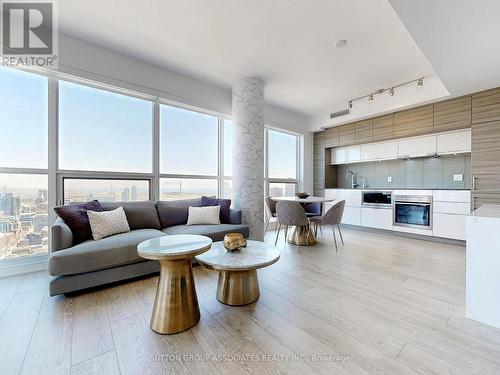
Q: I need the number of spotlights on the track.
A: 4